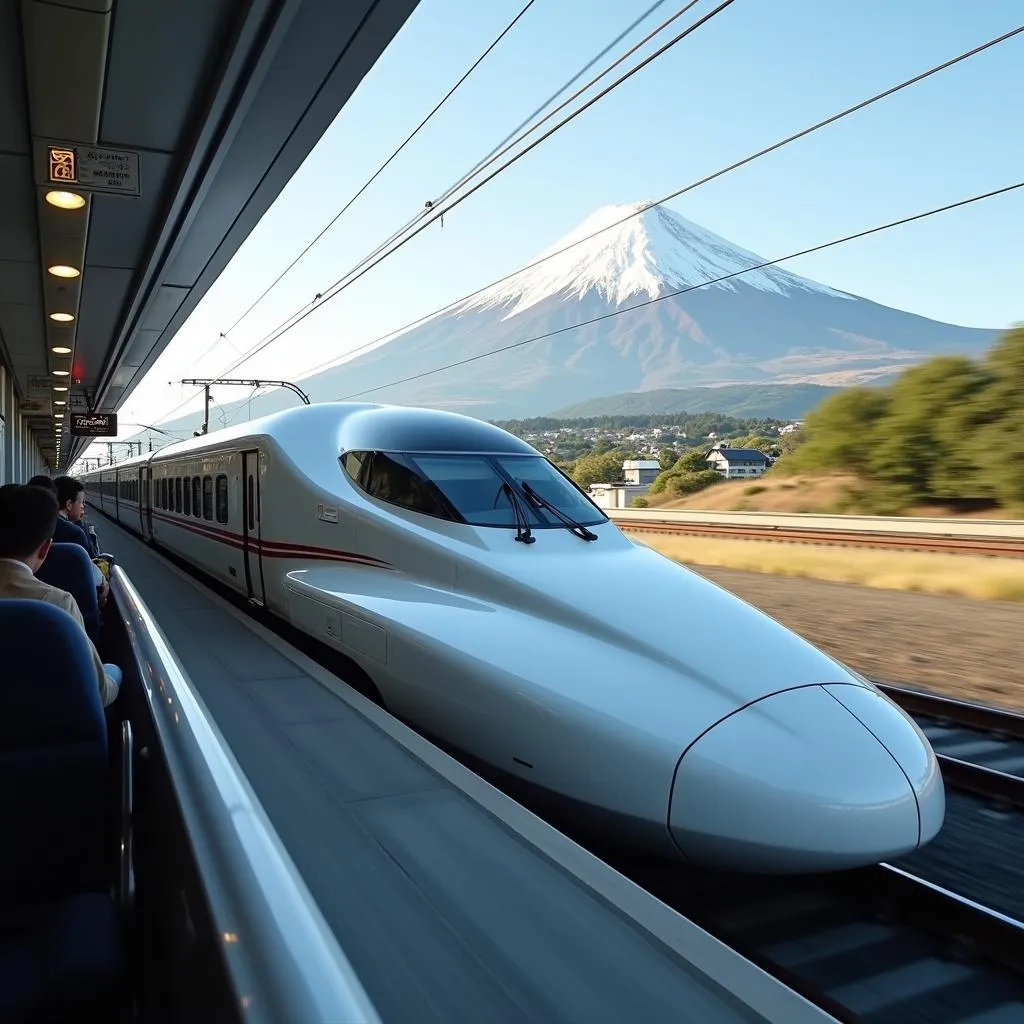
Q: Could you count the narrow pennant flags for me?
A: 0